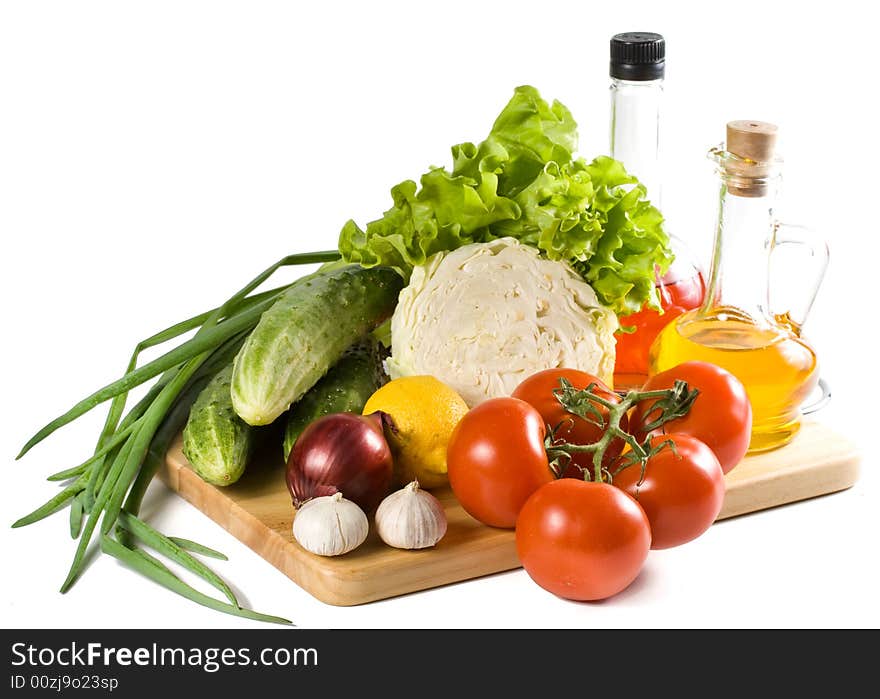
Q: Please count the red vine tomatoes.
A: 5